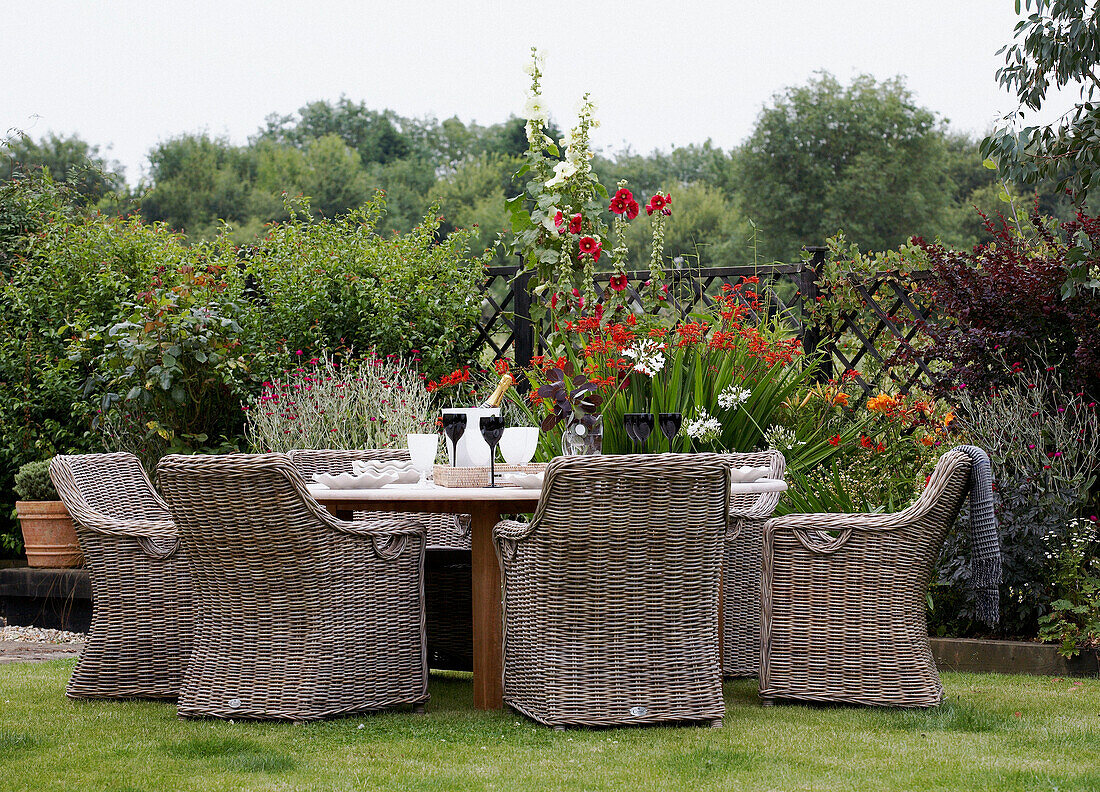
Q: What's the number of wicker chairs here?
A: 6